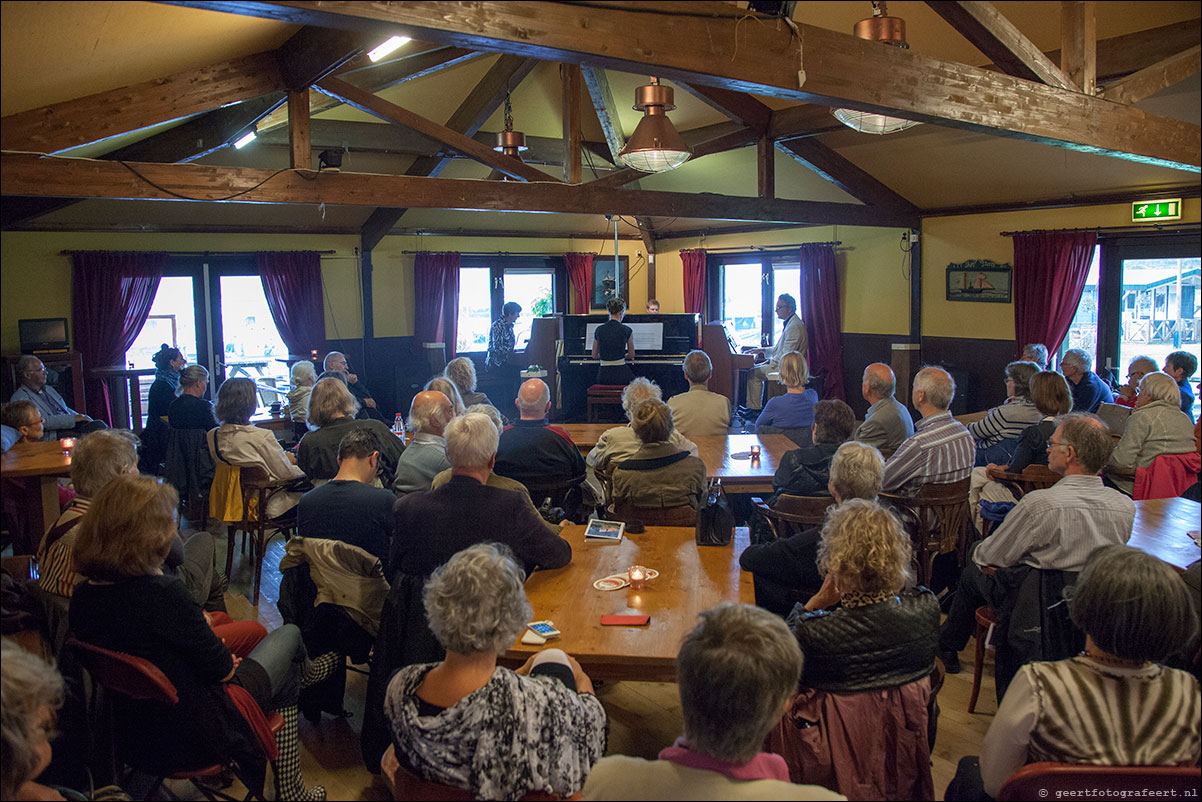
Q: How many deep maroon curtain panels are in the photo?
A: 7